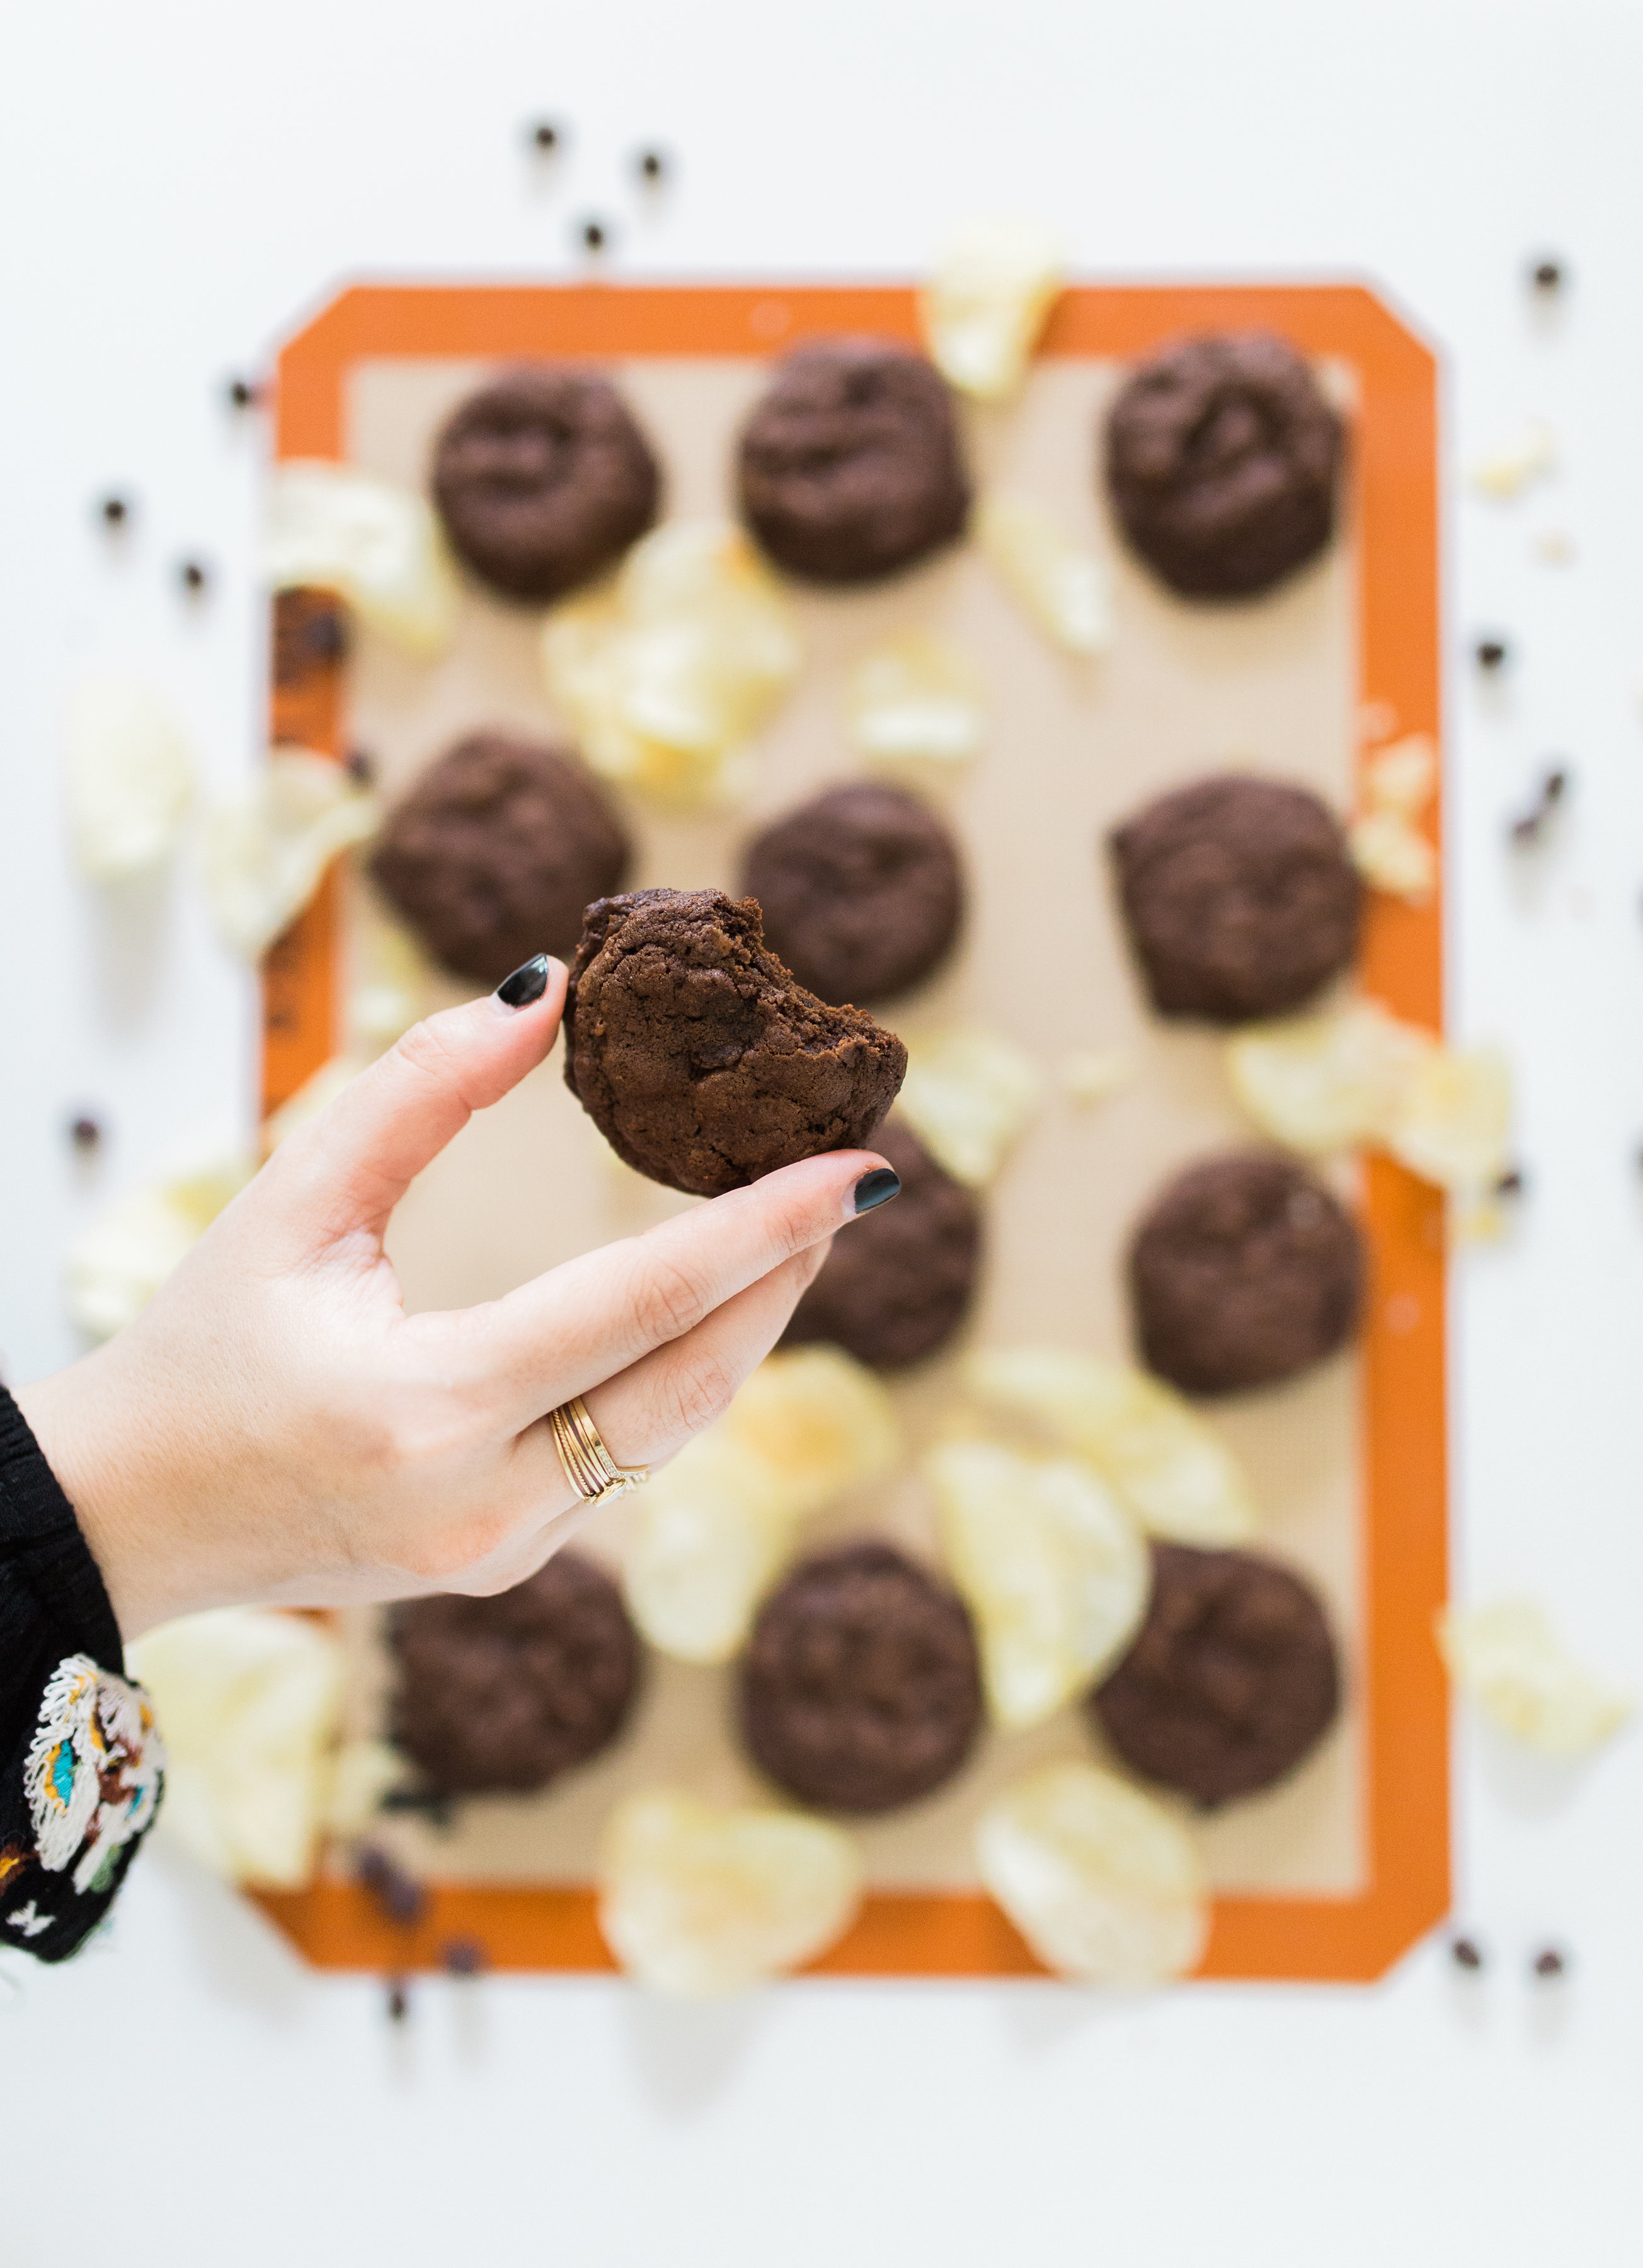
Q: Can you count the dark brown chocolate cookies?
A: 12